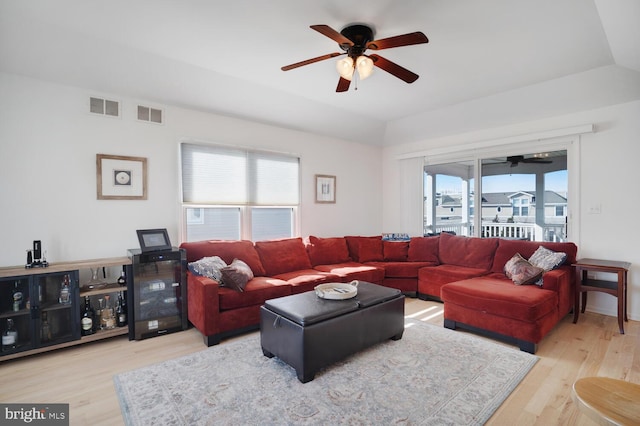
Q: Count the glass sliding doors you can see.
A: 2